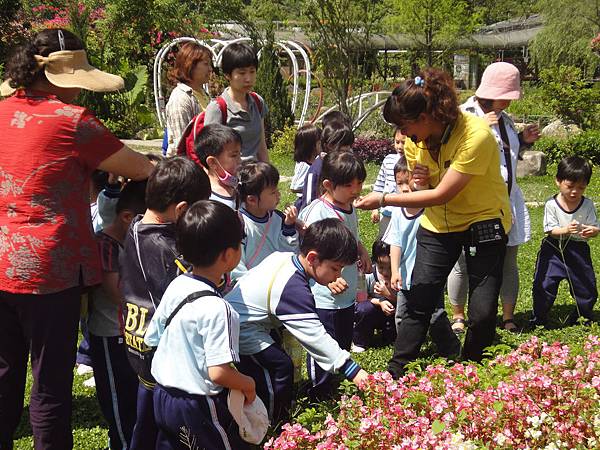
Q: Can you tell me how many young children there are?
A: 15